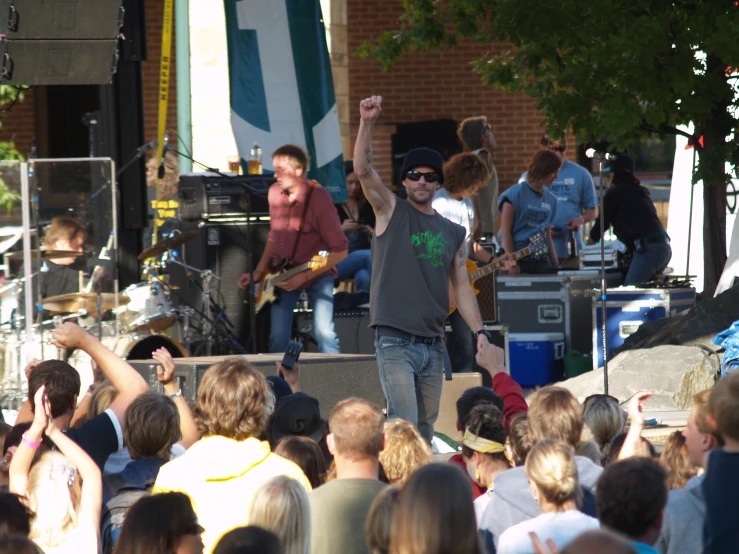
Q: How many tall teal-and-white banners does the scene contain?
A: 1